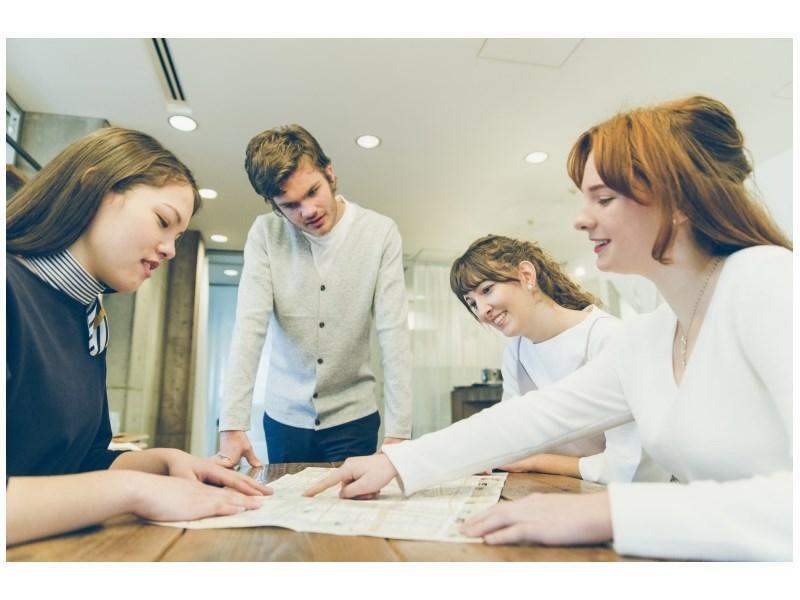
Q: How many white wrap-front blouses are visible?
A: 1